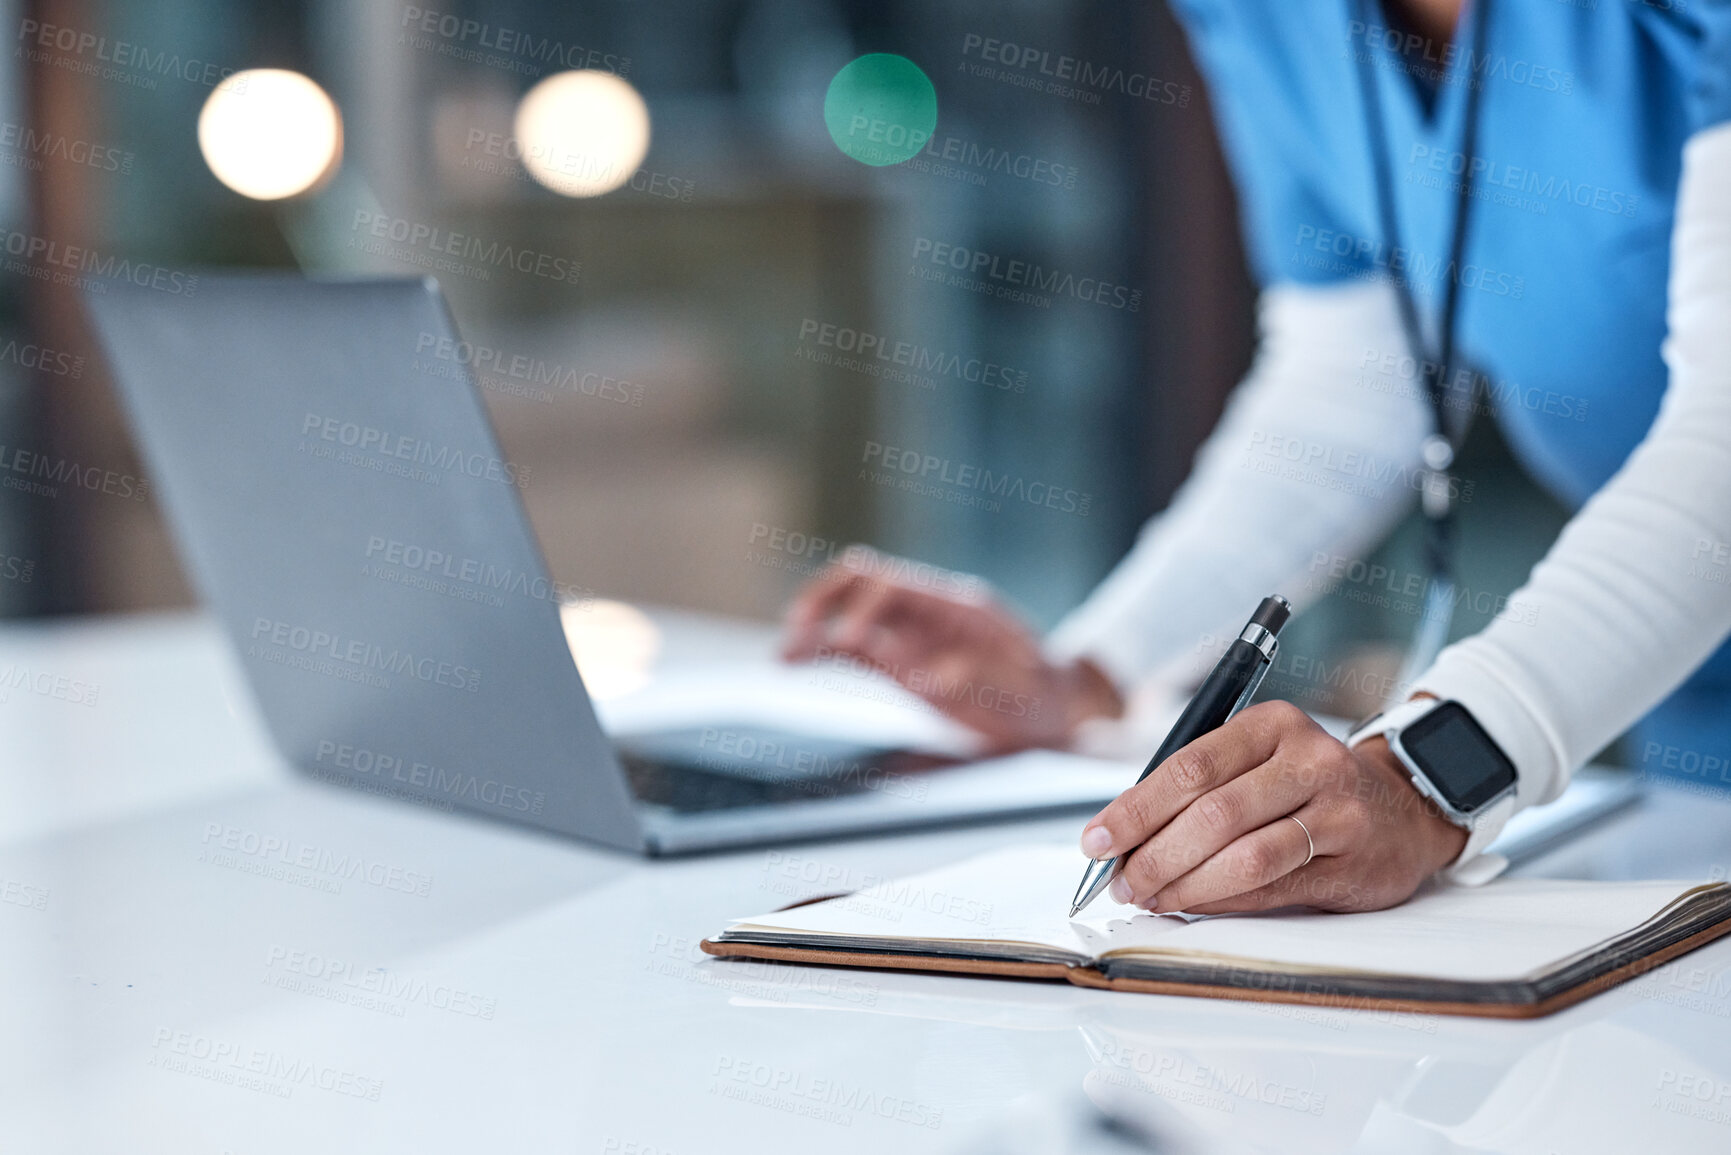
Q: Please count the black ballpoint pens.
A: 1